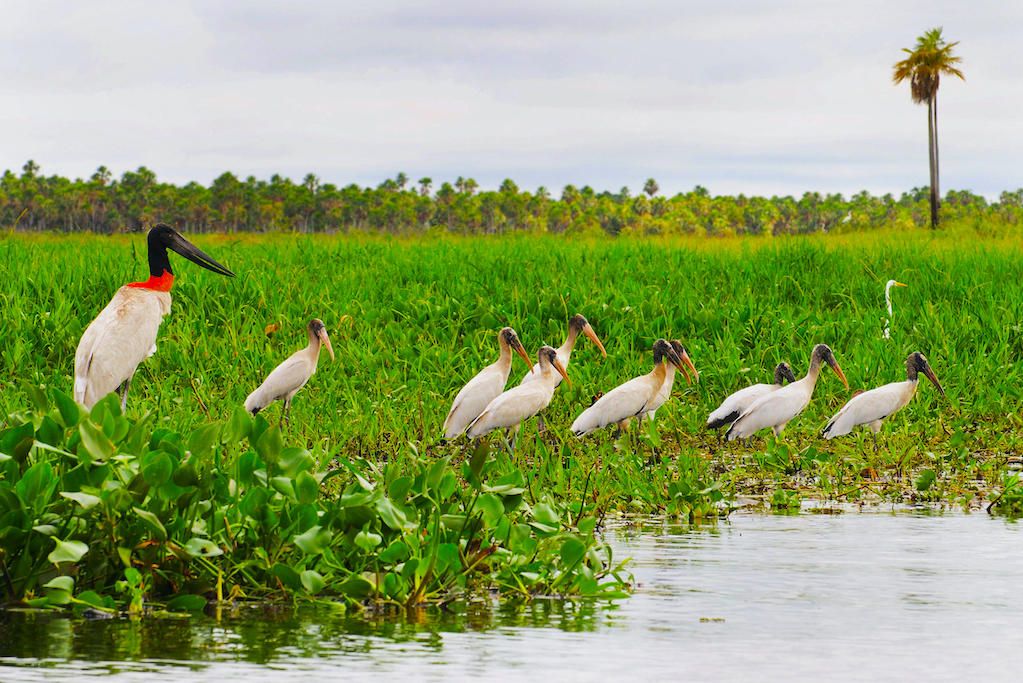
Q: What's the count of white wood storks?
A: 9